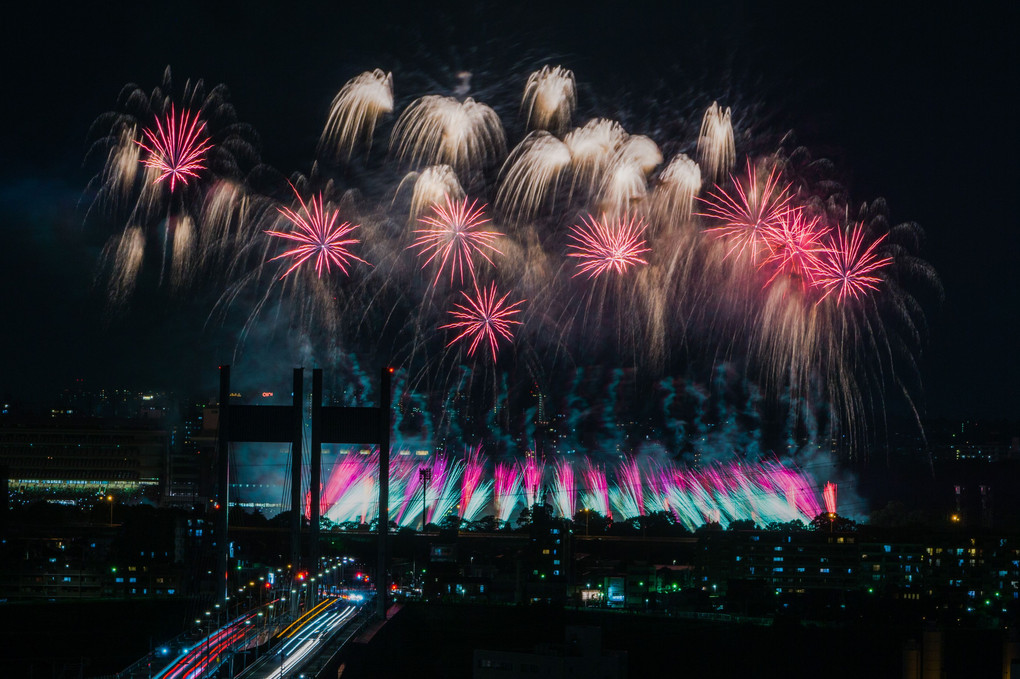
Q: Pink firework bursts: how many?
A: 8